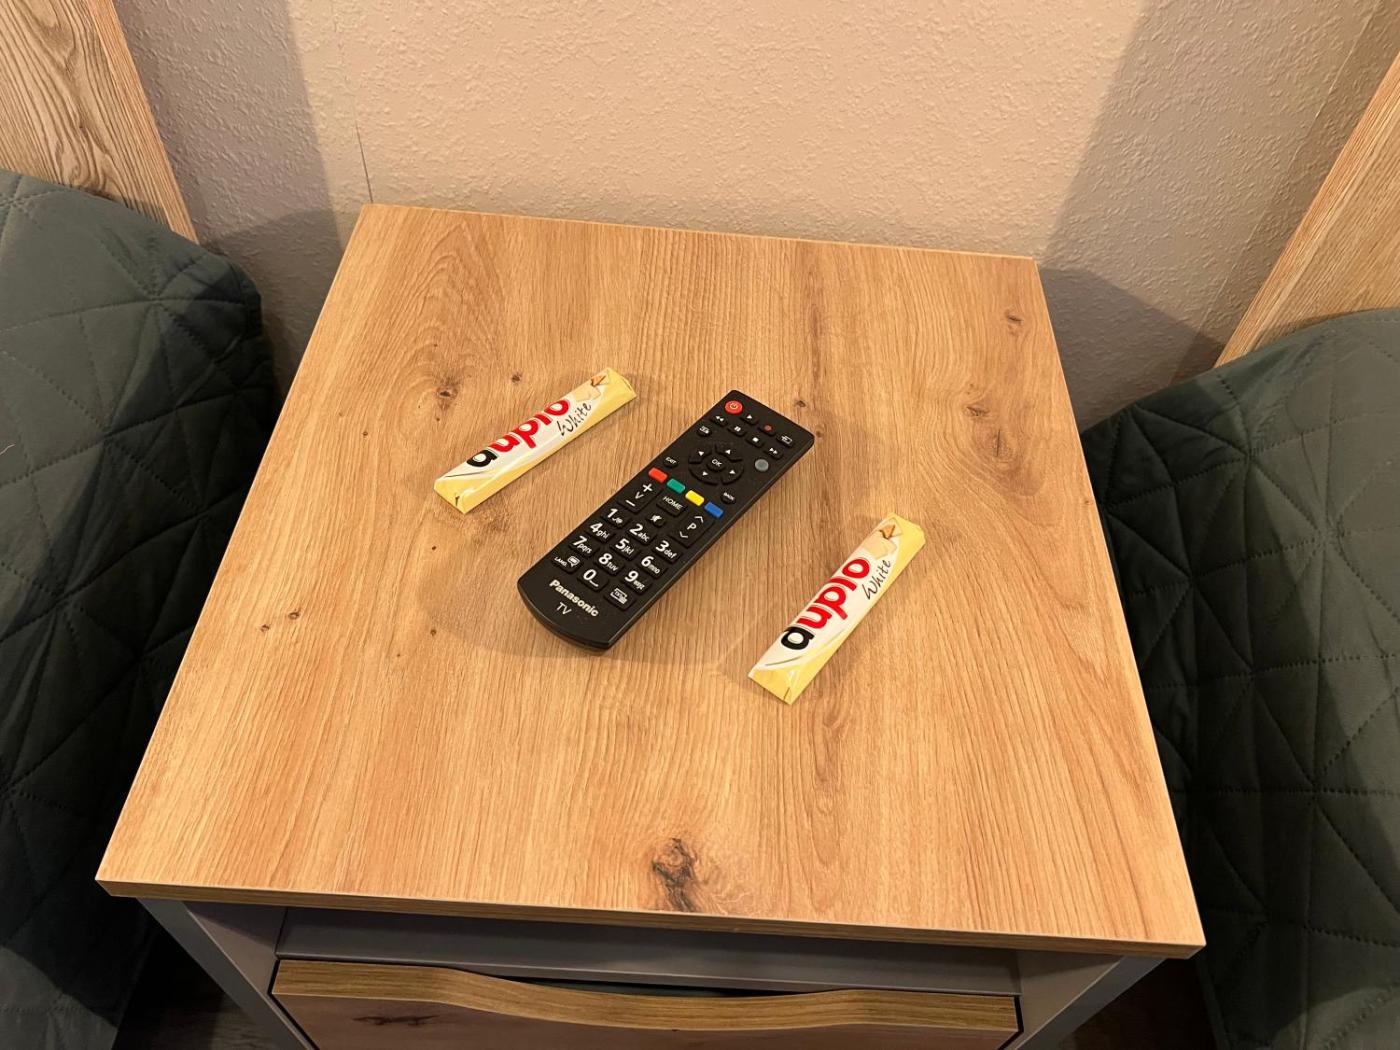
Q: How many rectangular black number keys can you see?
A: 10